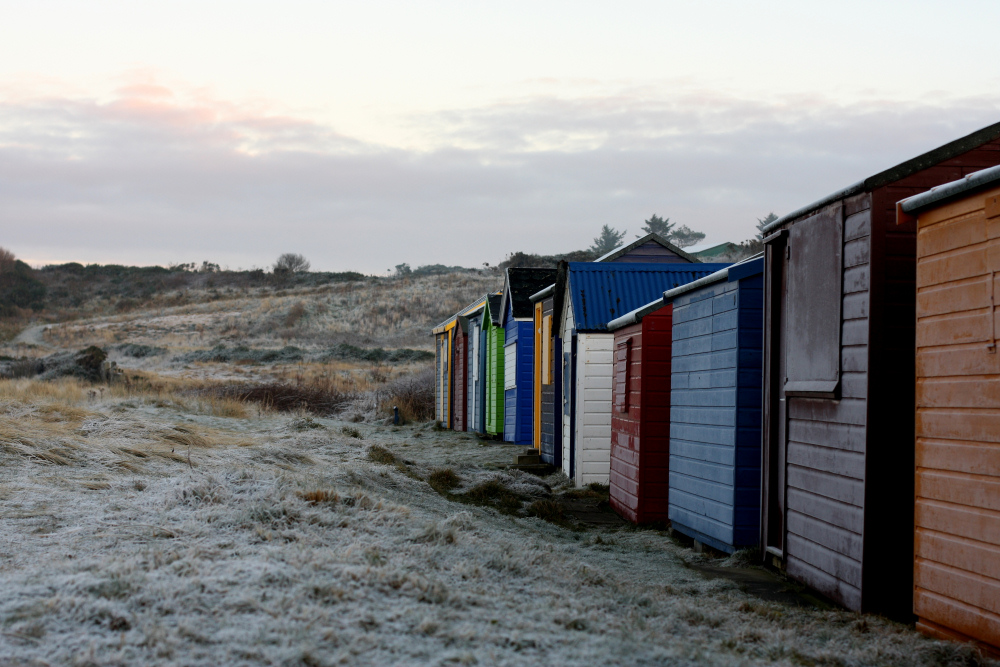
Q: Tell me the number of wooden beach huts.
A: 11